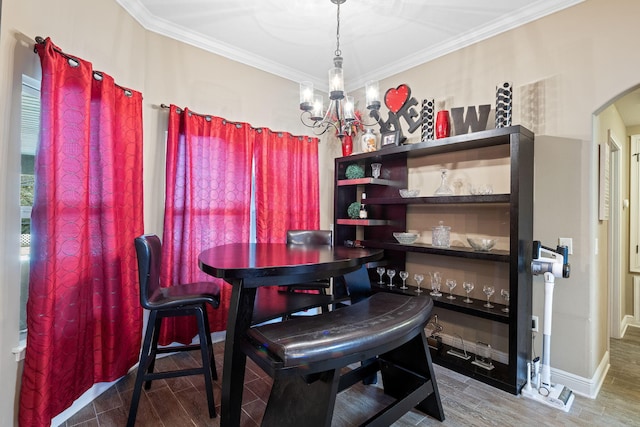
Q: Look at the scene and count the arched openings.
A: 1